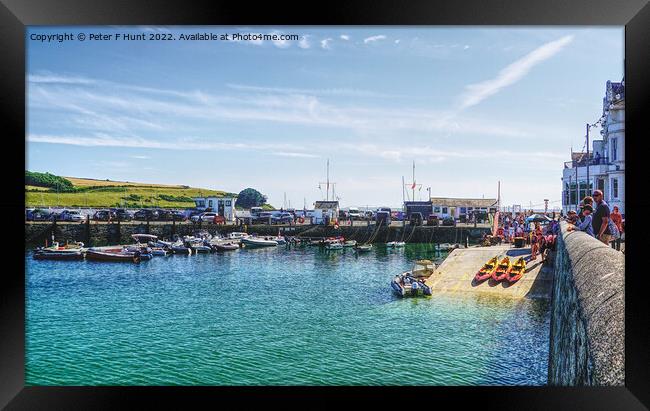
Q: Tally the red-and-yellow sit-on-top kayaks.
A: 3